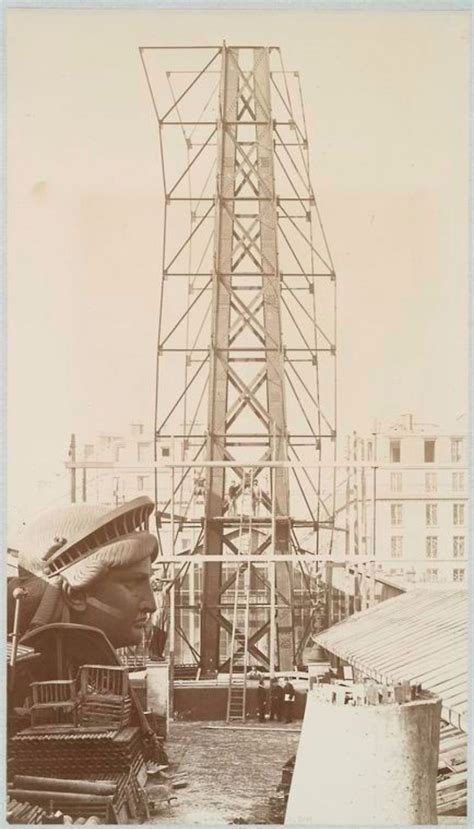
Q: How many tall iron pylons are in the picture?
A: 1